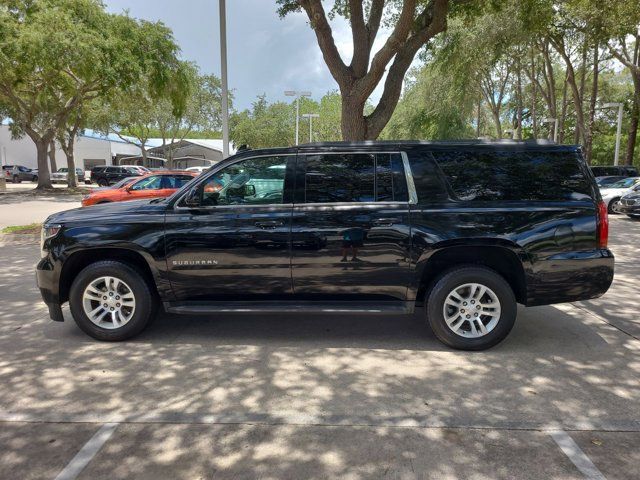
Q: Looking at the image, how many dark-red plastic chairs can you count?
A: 0